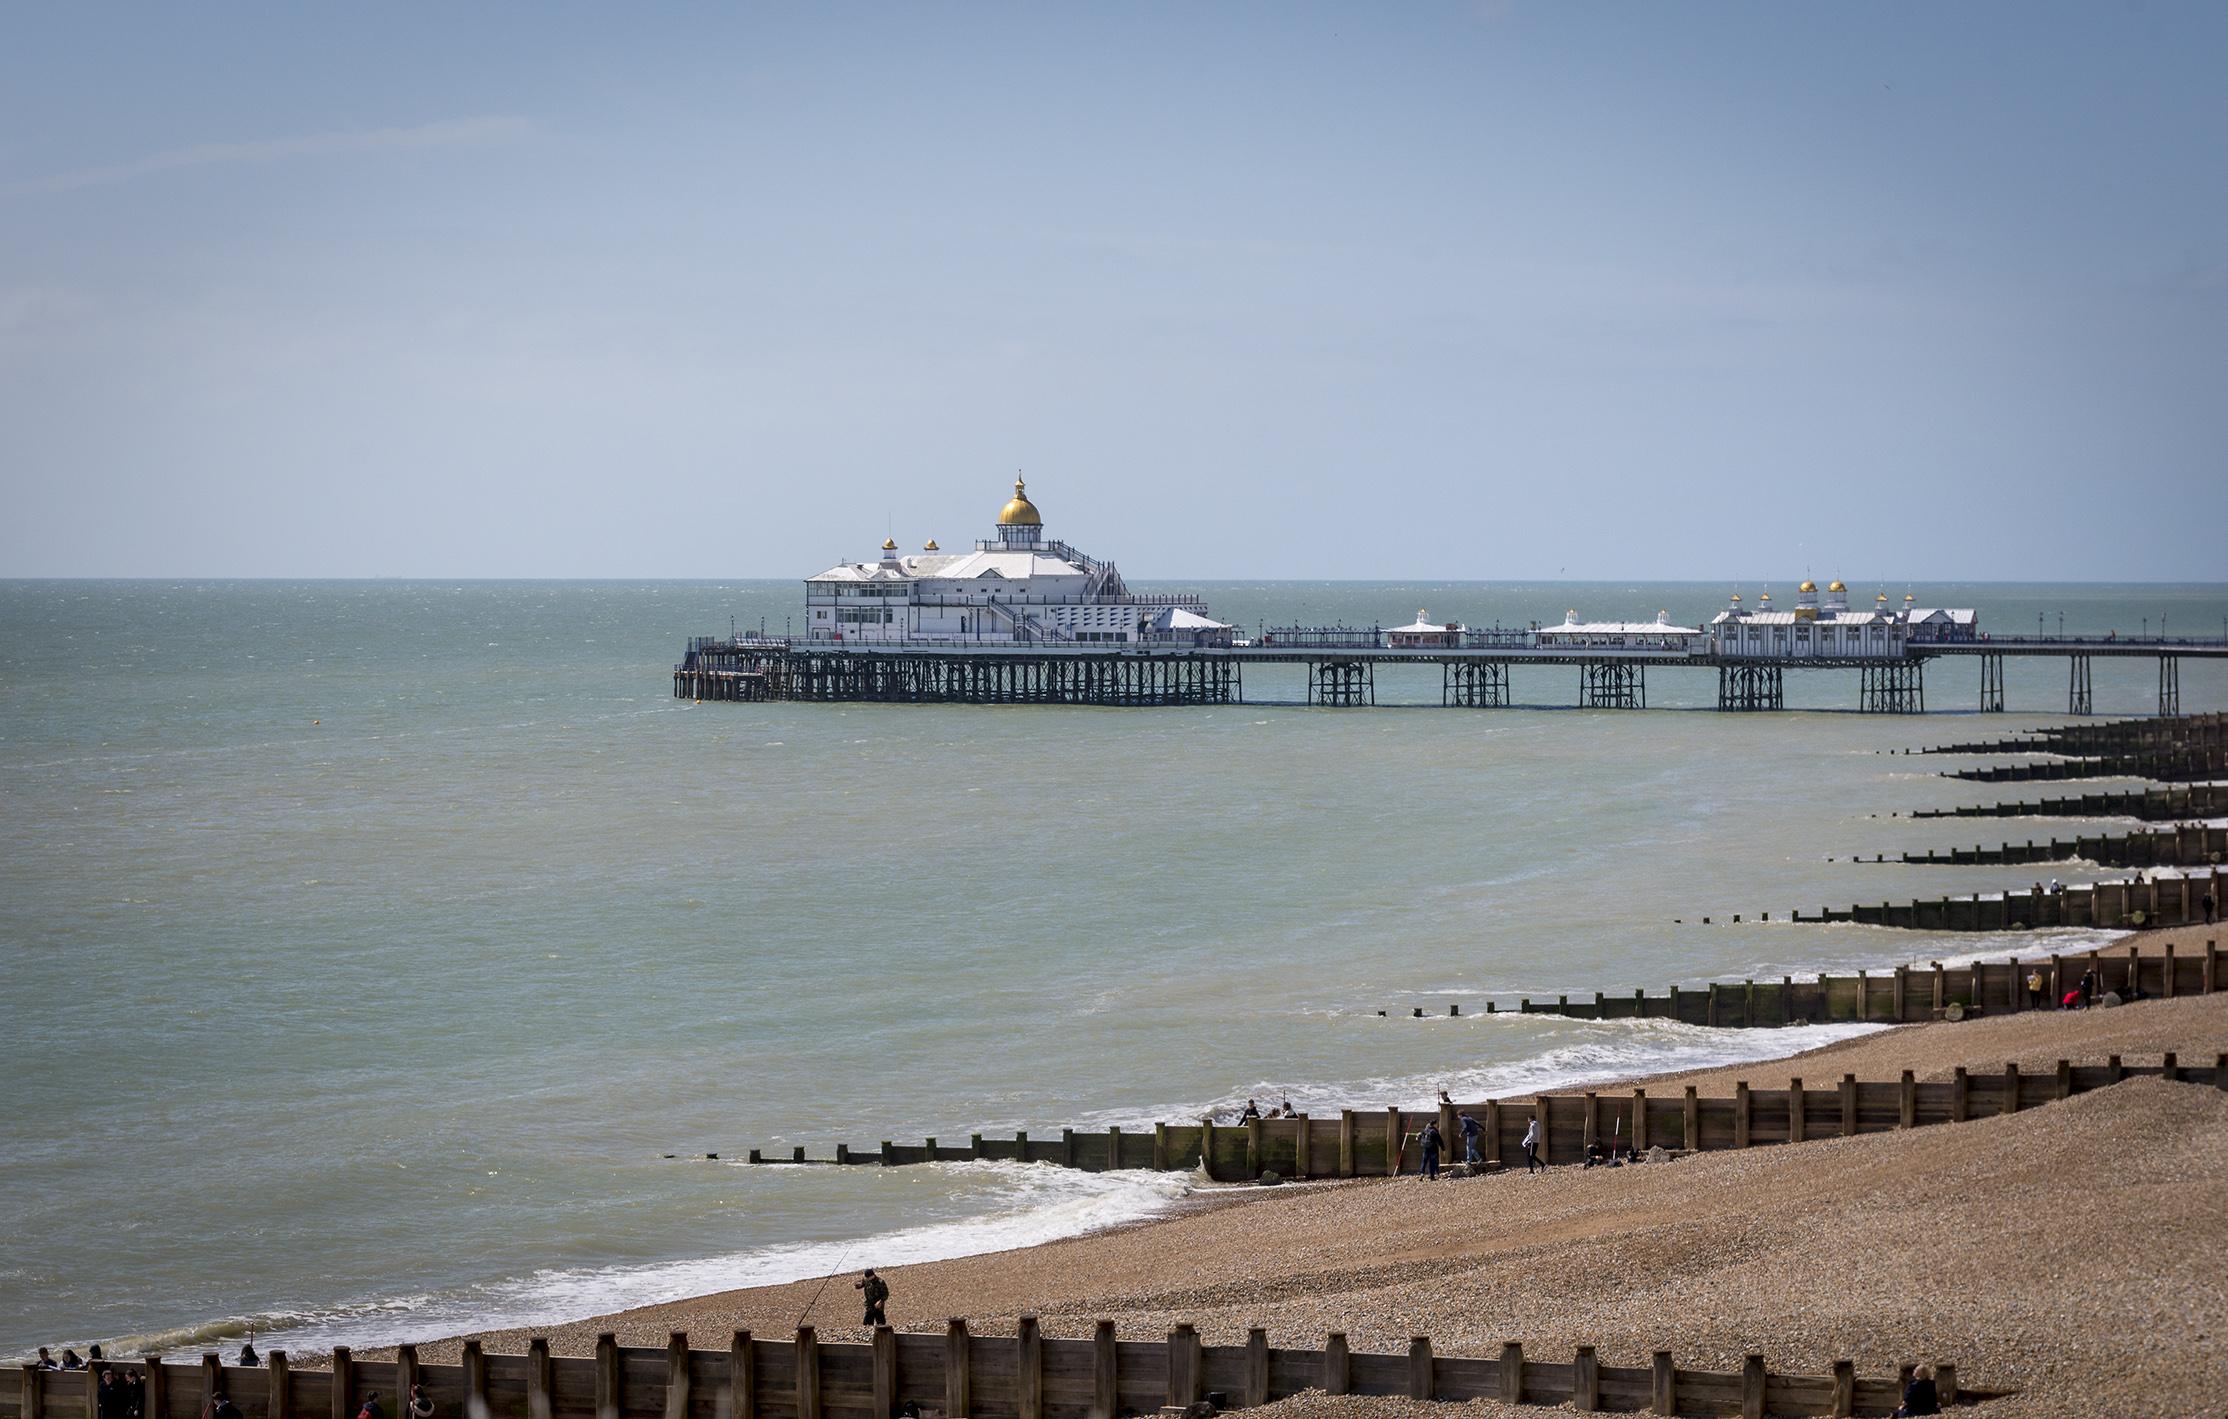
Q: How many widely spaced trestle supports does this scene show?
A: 8